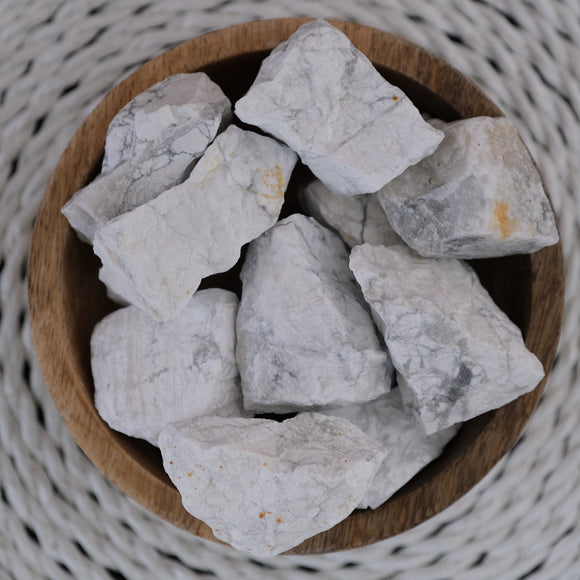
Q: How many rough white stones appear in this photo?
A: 10